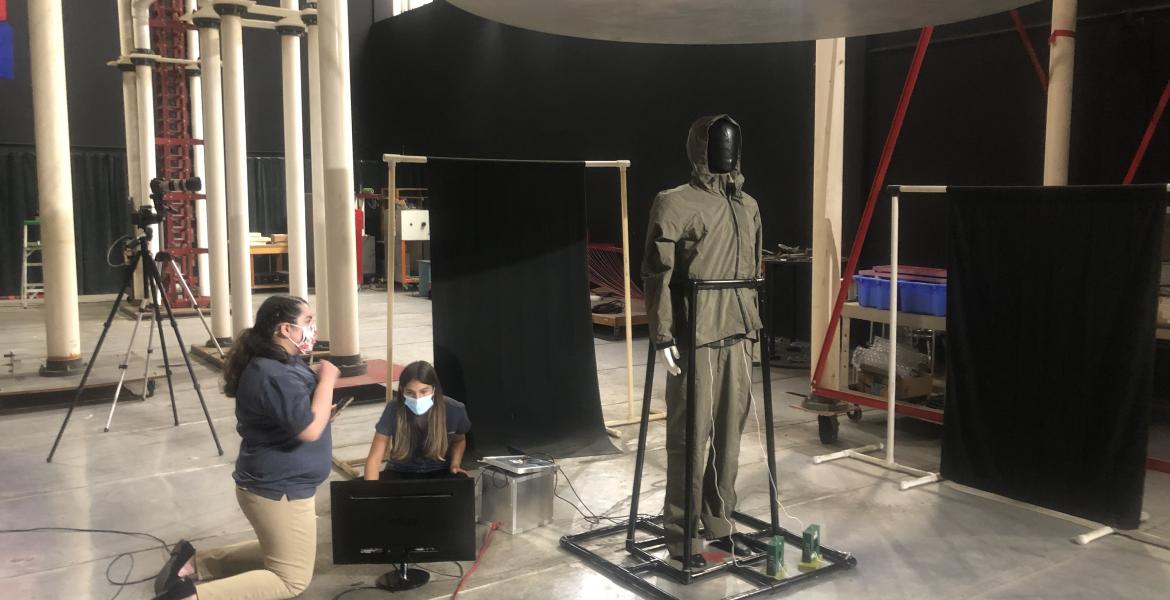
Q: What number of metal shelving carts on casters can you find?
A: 1